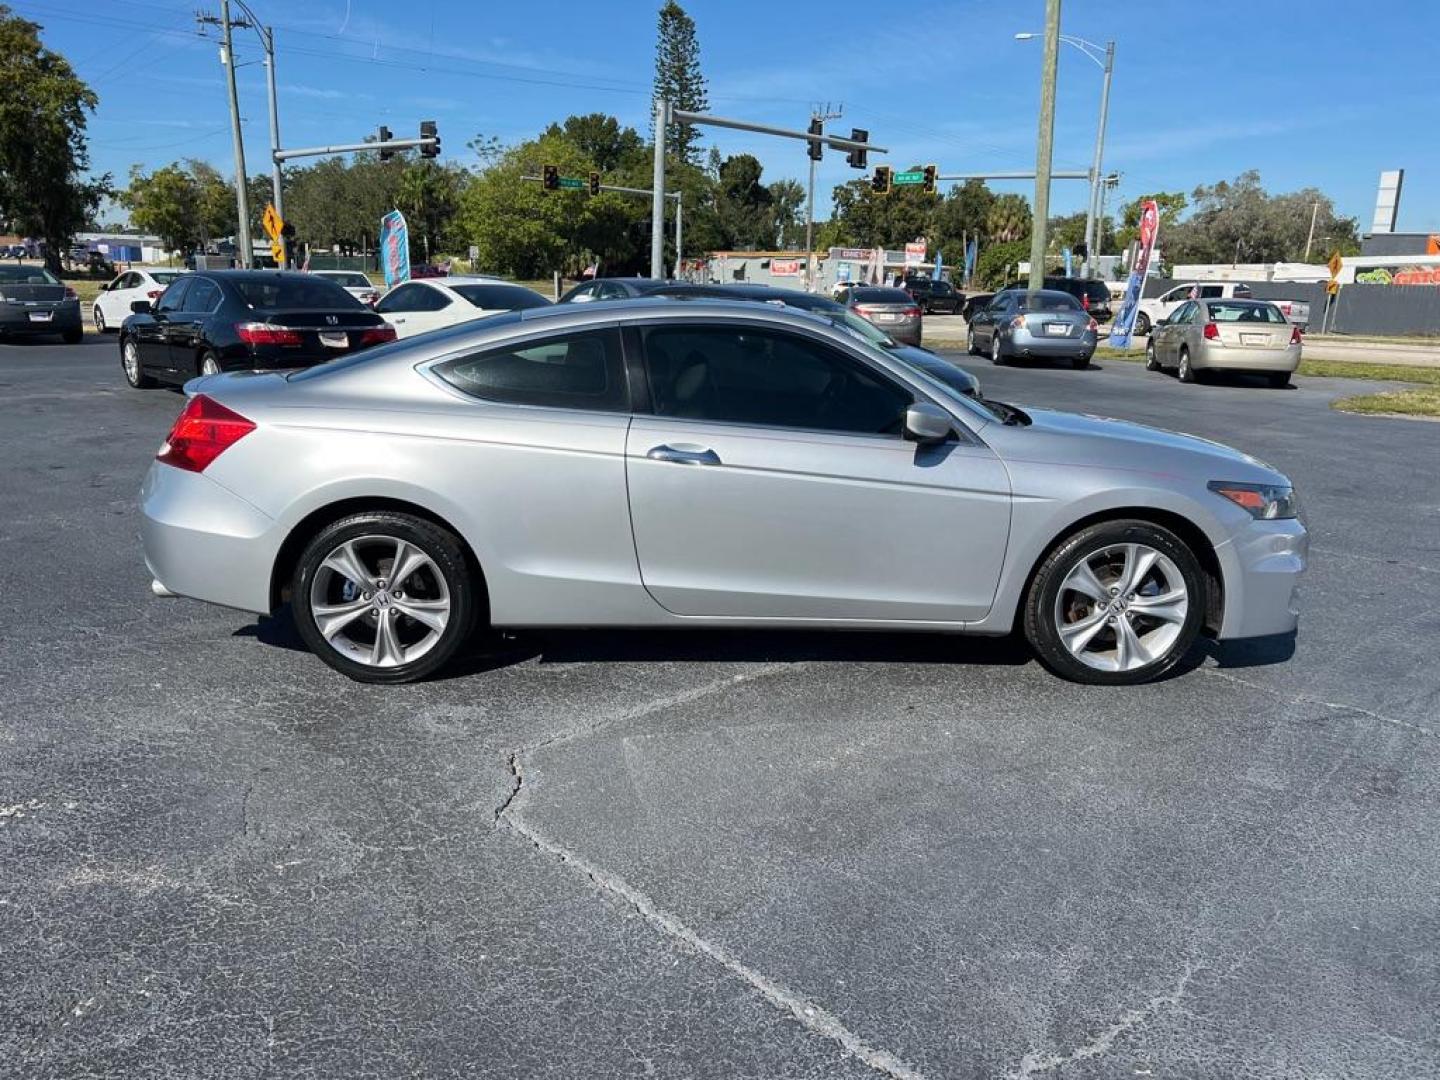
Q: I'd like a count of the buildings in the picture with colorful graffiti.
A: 1